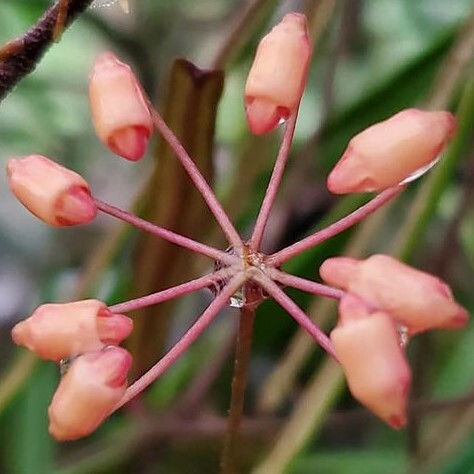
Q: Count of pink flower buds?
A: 8